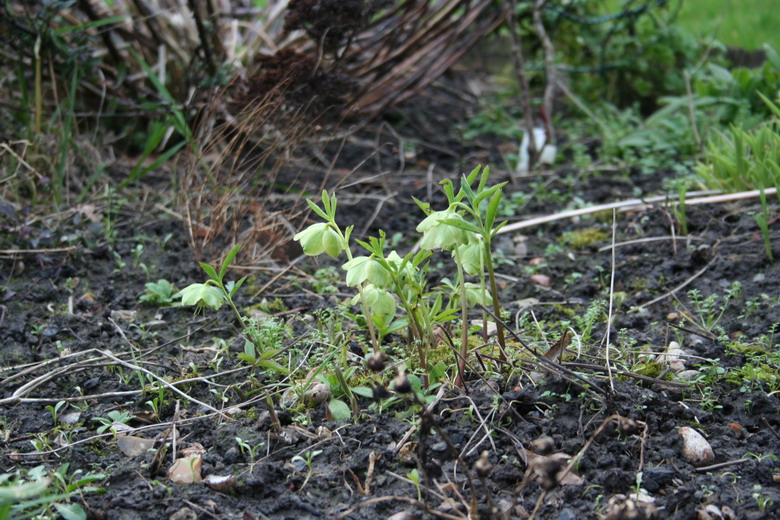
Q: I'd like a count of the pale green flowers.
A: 8